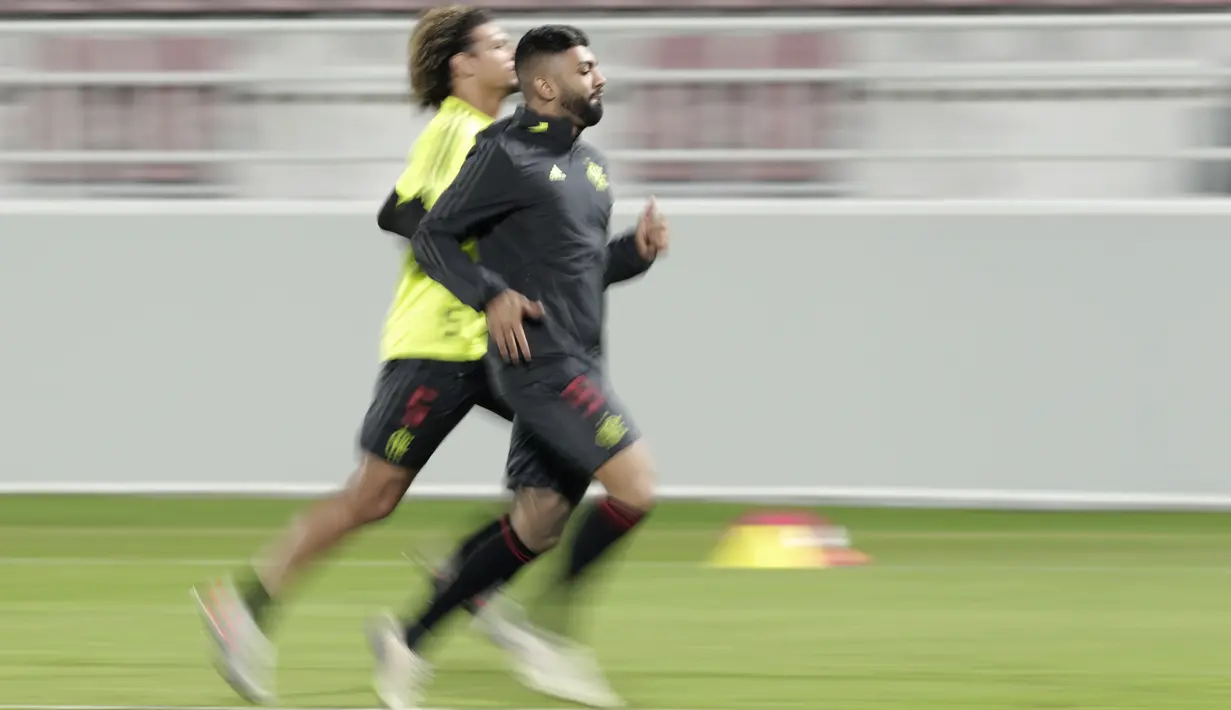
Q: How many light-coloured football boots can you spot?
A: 3